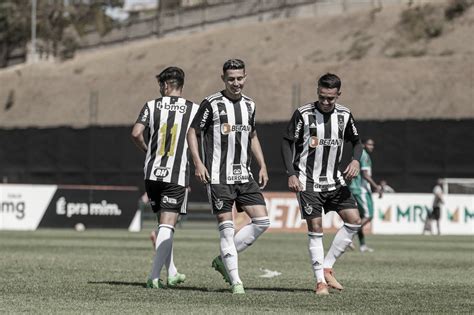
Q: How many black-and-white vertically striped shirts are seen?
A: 3